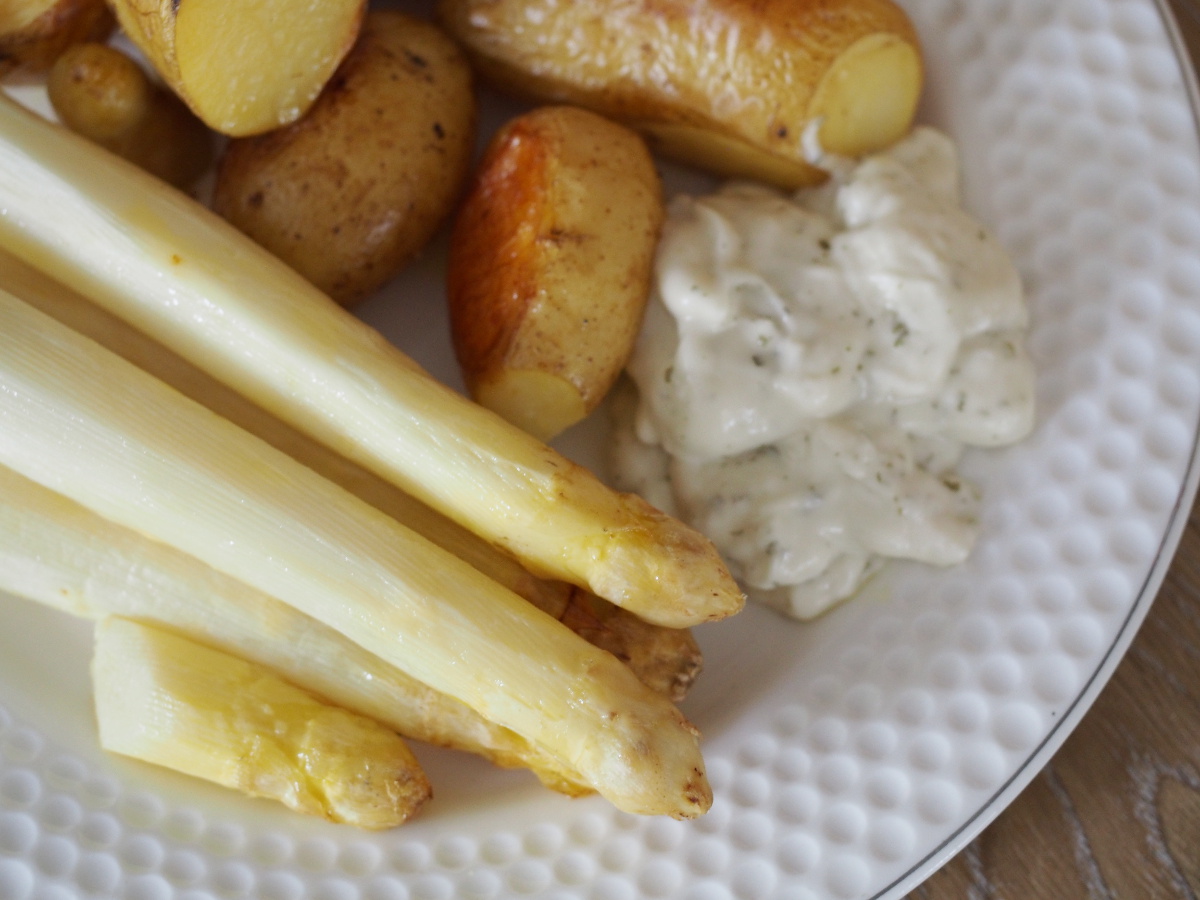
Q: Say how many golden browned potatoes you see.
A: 6